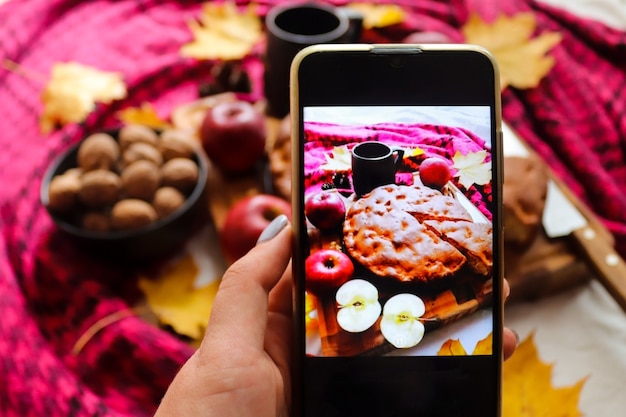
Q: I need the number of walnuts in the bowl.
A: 12